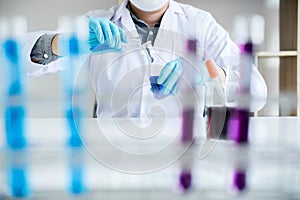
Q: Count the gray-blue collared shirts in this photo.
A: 1